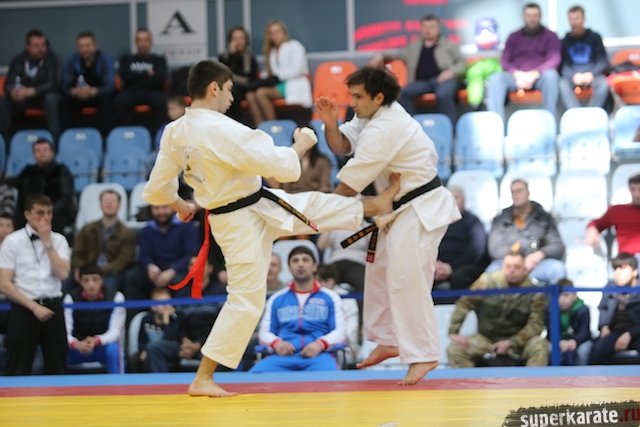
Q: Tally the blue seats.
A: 11